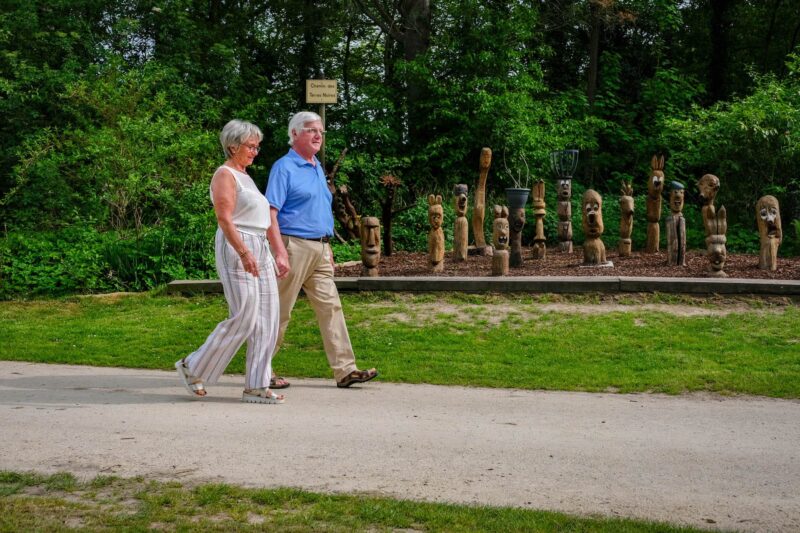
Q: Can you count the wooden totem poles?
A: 15